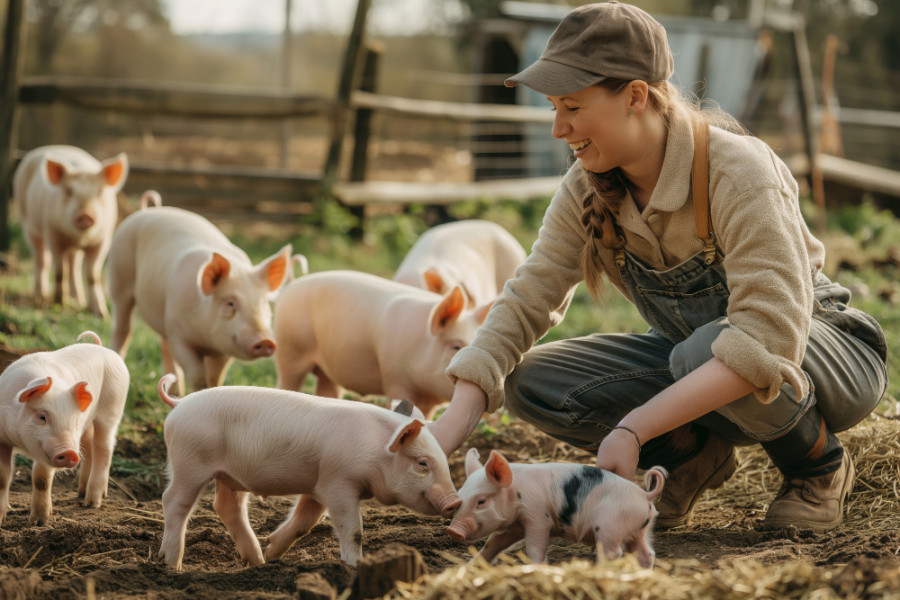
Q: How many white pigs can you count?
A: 6